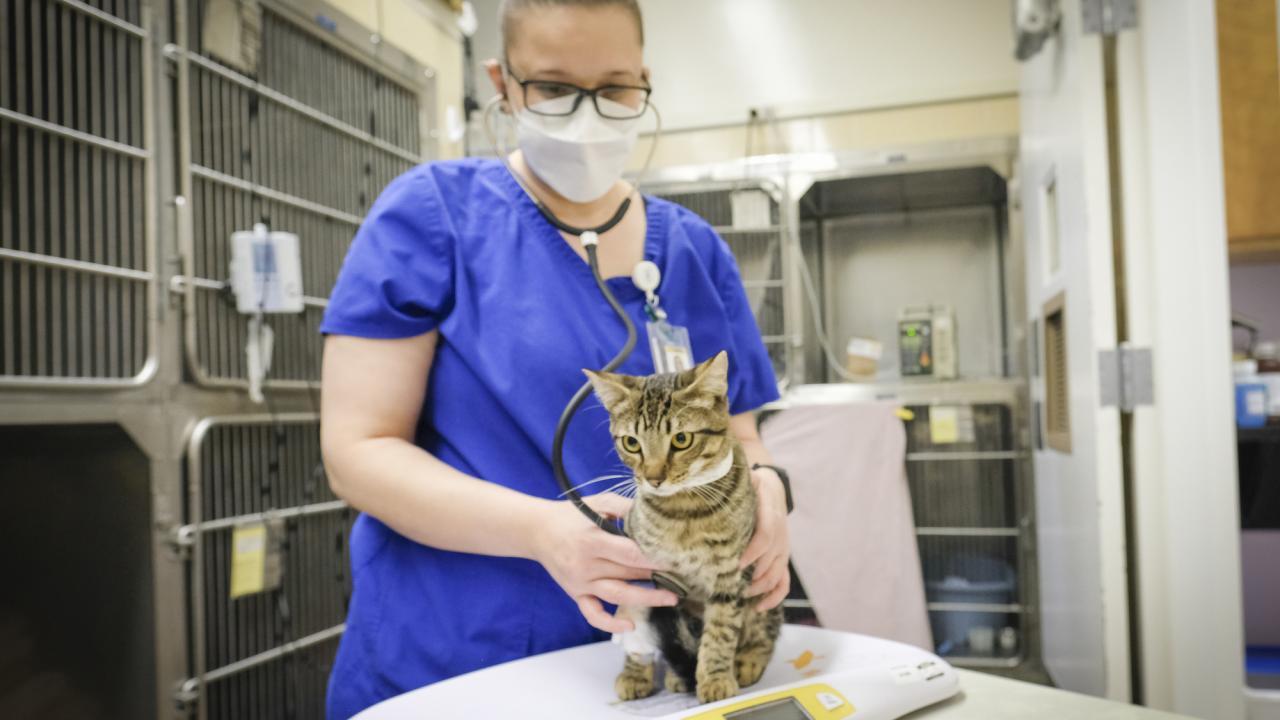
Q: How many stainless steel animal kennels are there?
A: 7